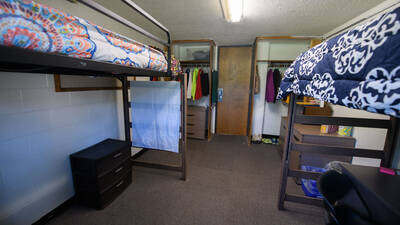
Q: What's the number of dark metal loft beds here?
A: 2